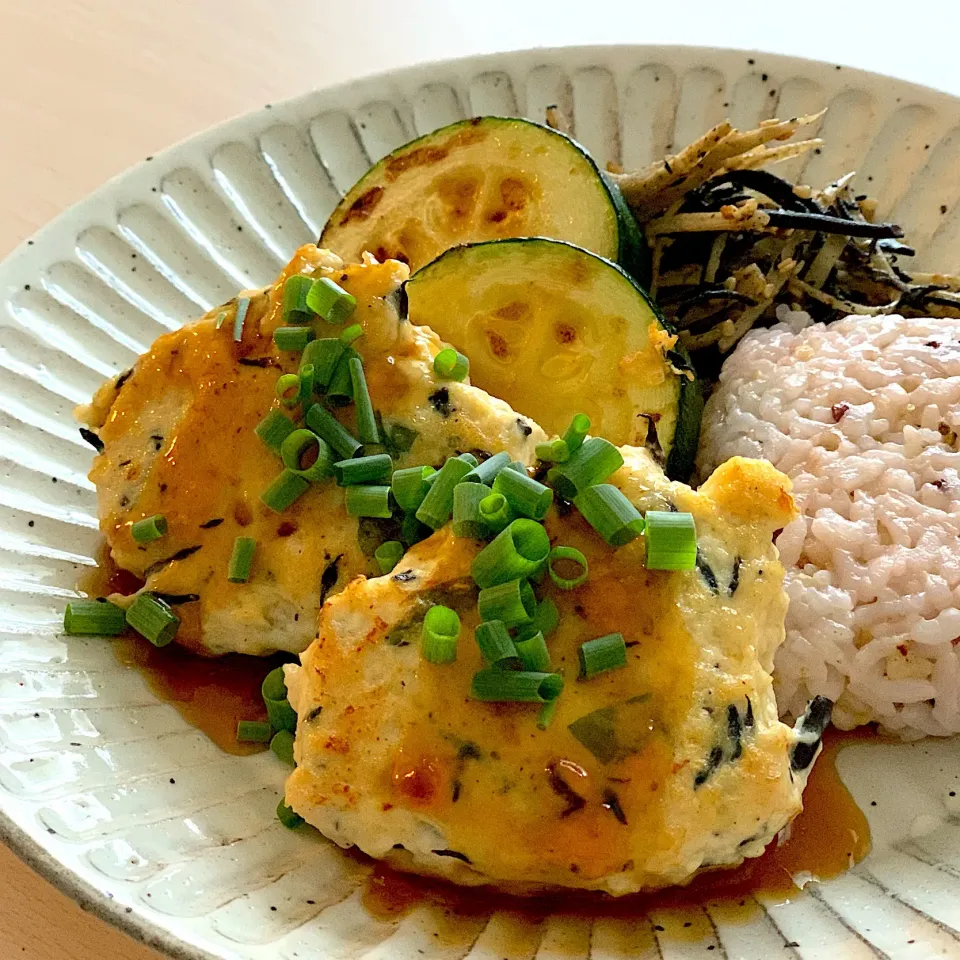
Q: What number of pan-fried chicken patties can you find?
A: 2